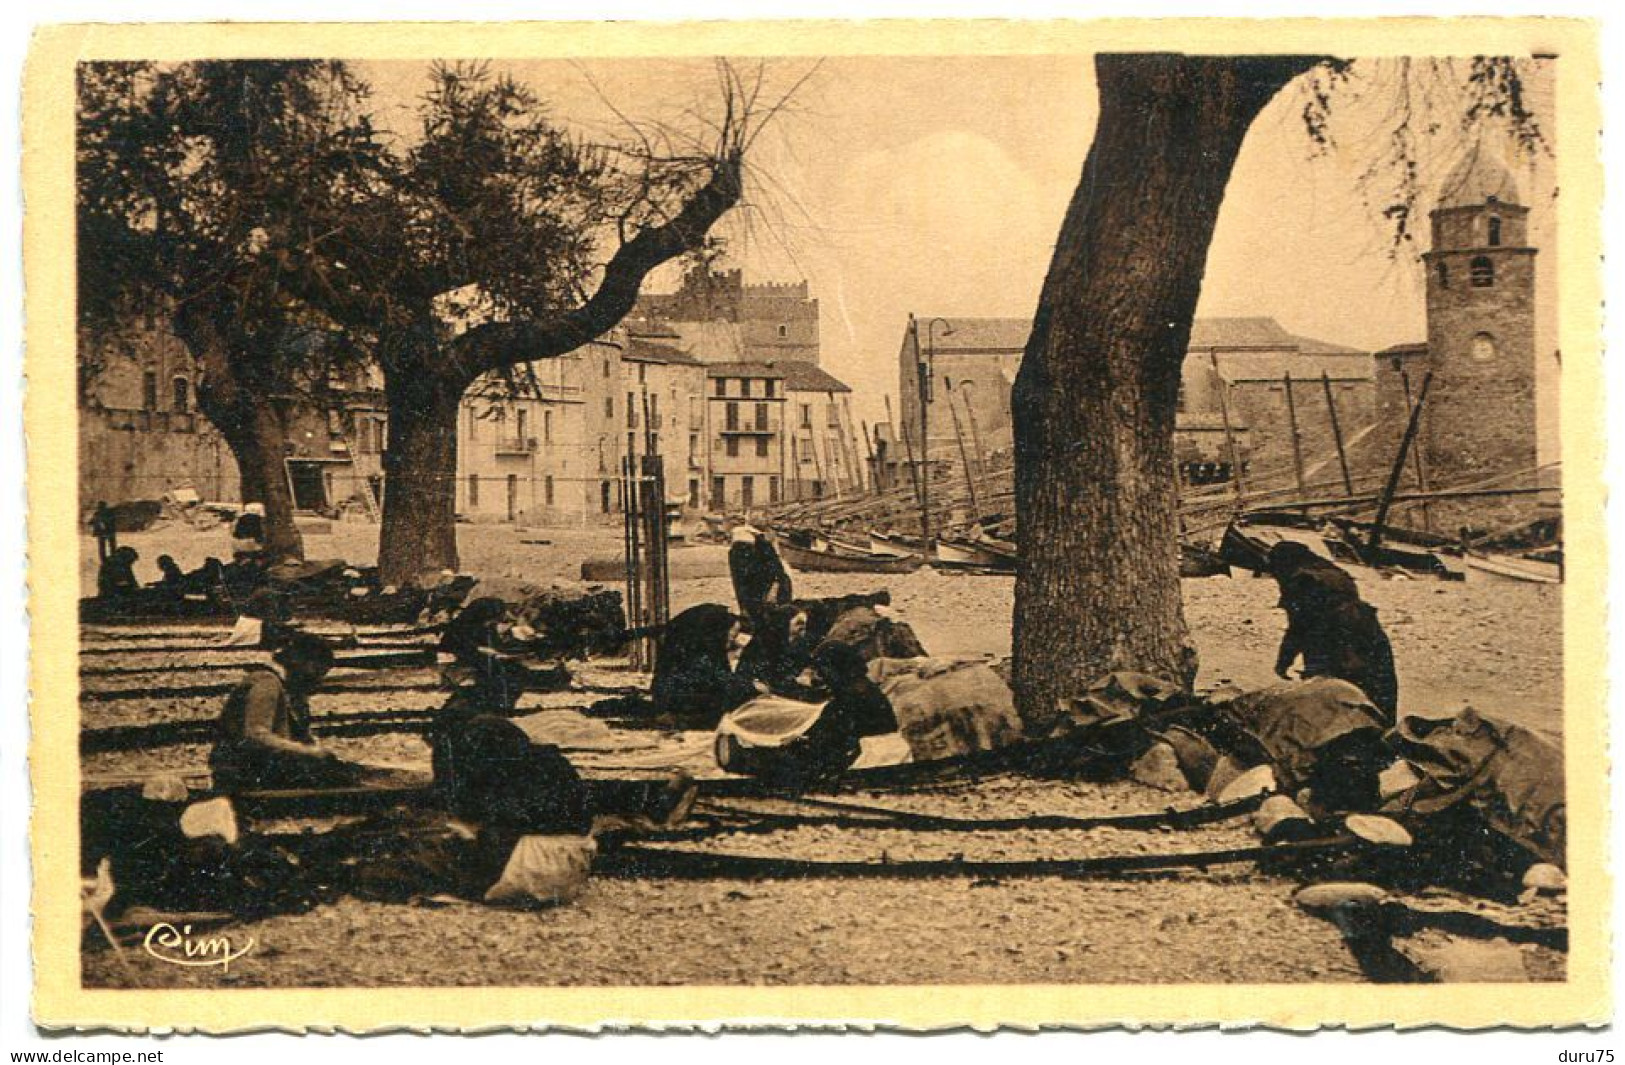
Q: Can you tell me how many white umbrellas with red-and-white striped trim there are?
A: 0